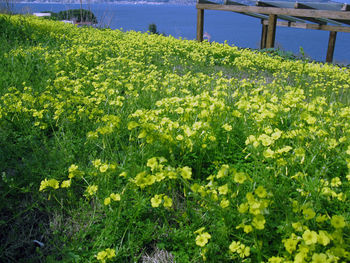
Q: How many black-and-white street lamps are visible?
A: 0